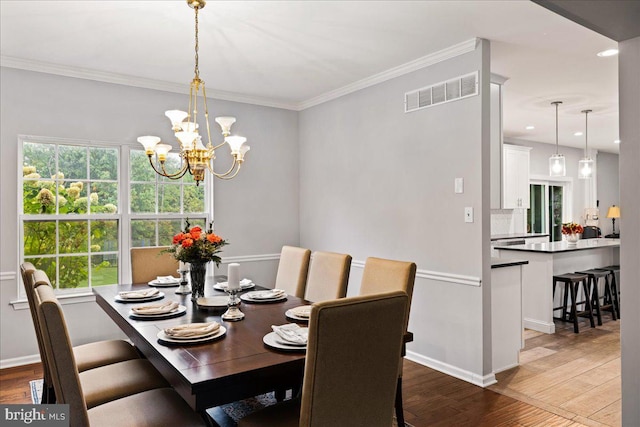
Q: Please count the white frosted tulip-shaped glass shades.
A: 8